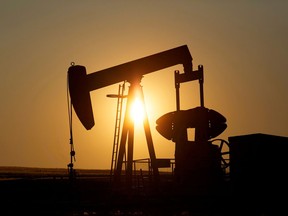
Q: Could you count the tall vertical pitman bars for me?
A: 2